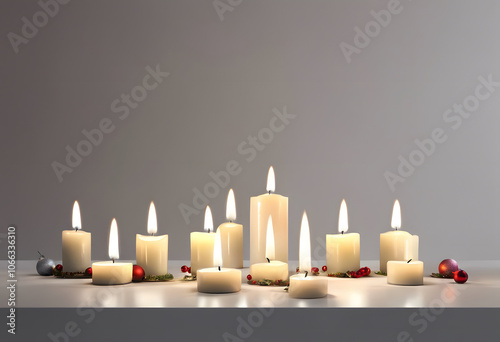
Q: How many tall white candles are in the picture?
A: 7